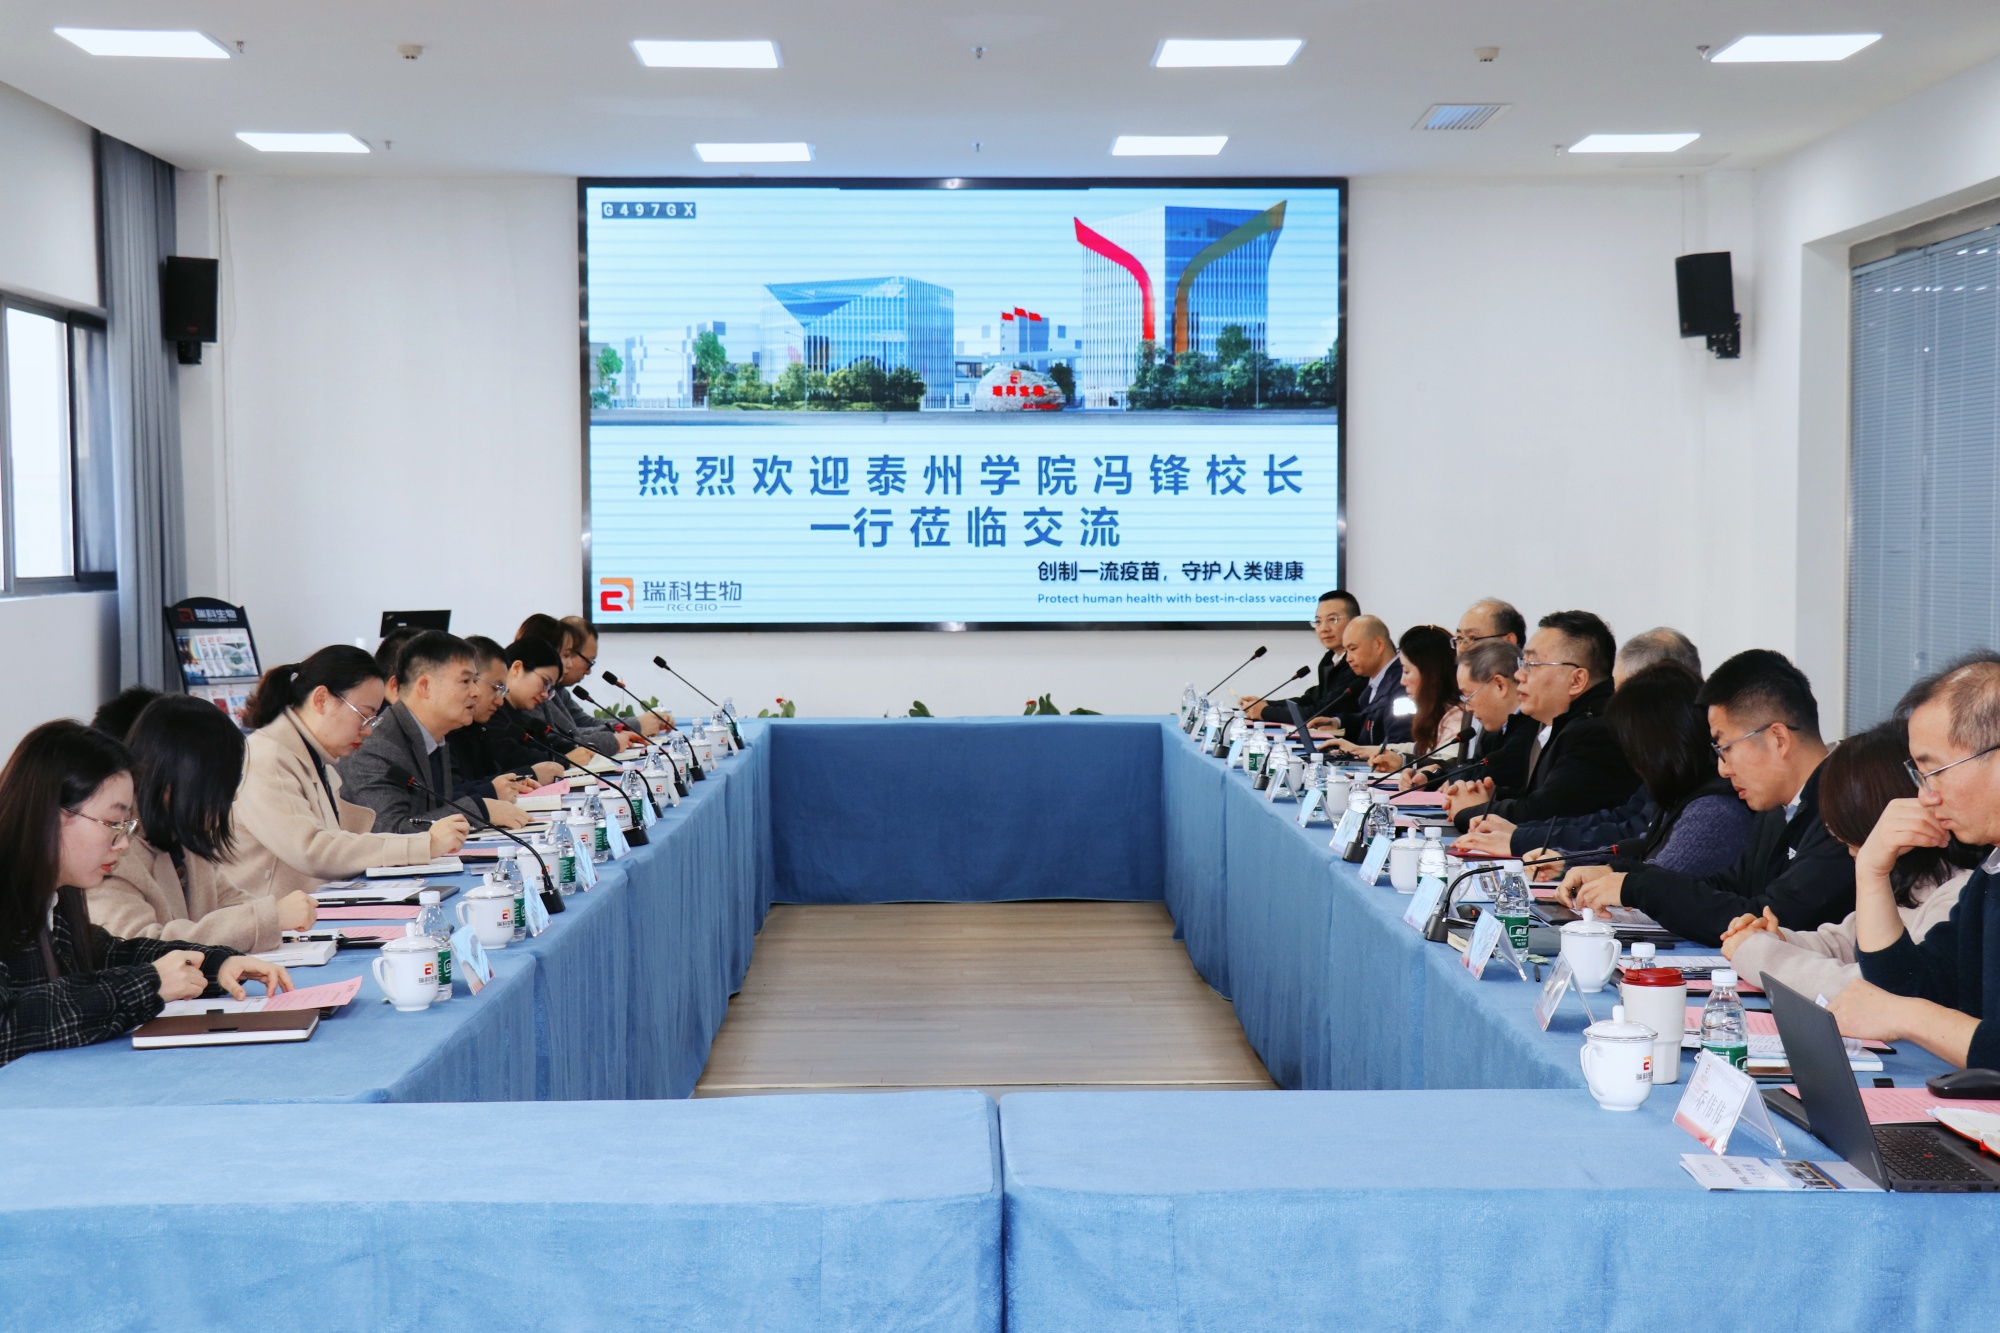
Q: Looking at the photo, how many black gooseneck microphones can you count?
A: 12